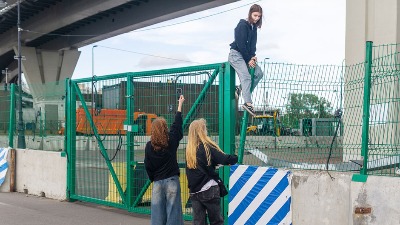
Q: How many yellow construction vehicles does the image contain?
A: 1